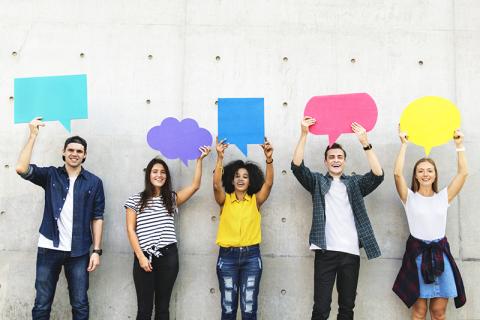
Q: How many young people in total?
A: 5